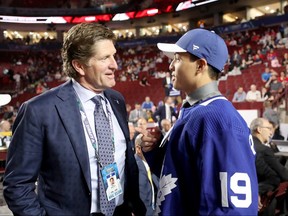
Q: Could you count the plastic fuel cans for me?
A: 0